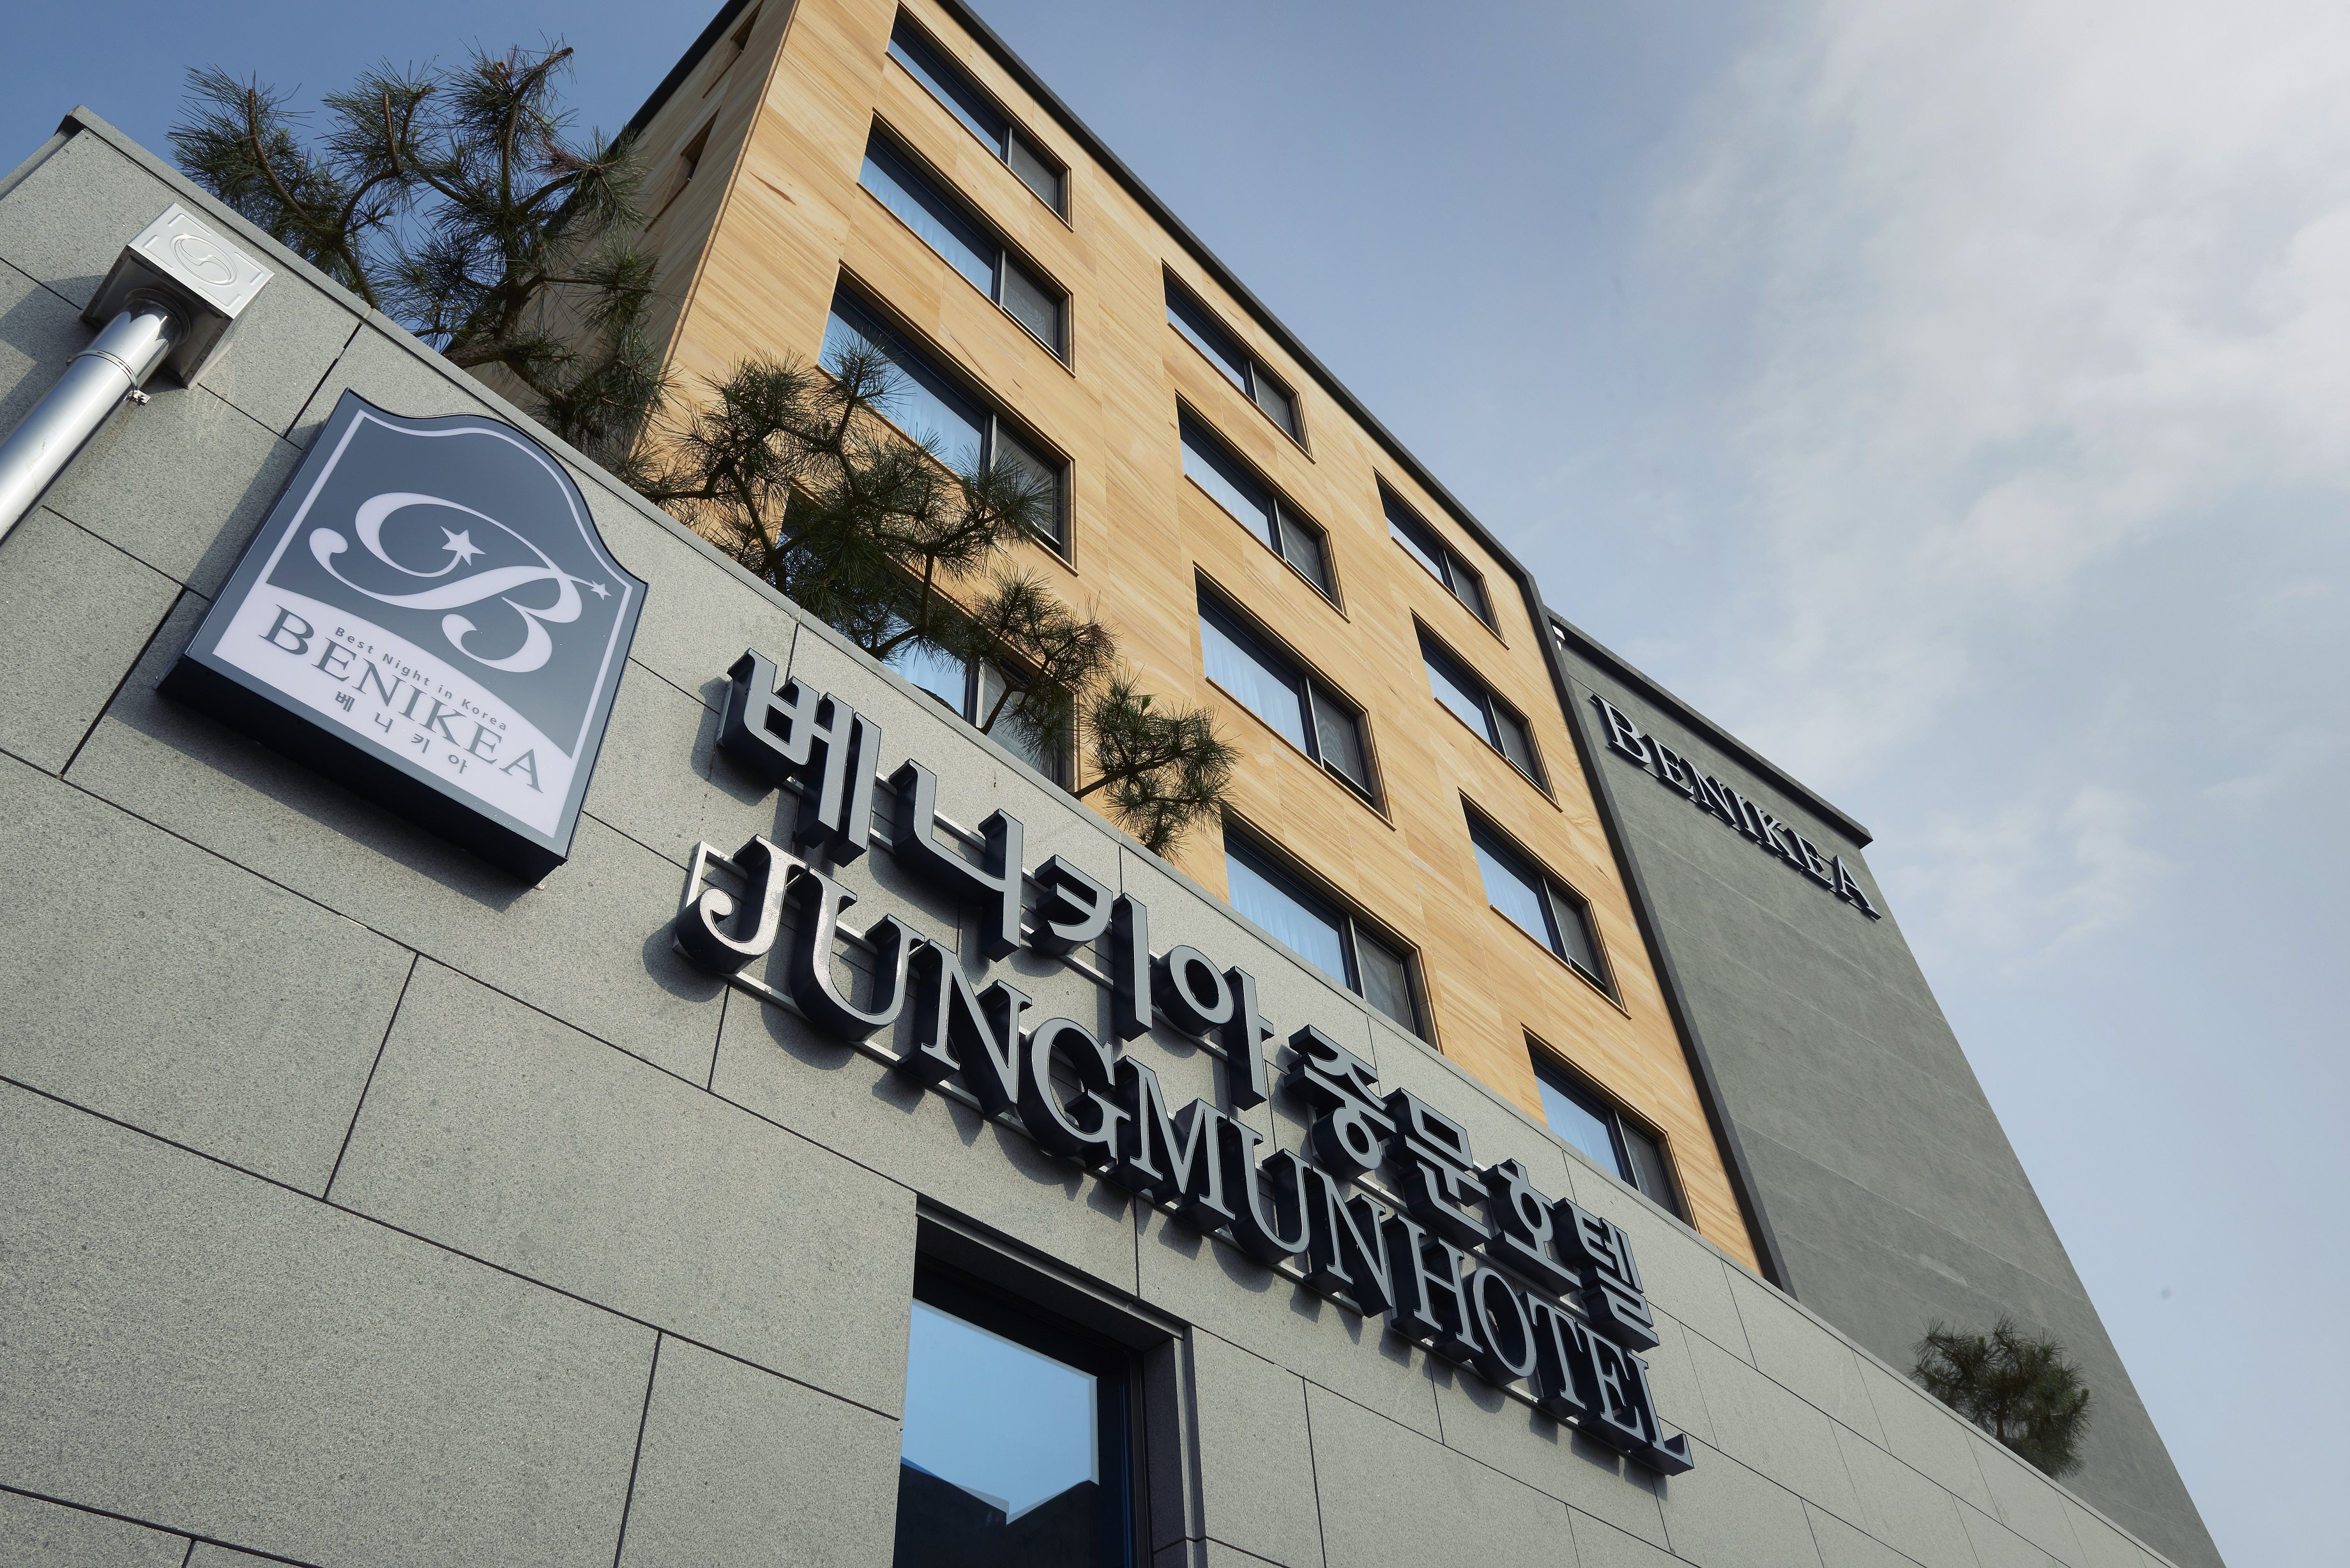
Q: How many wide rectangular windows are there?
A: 12